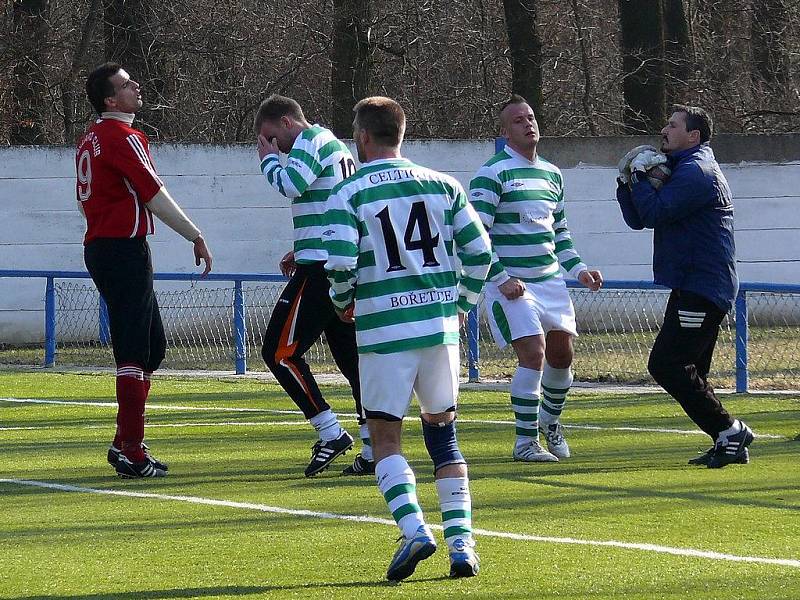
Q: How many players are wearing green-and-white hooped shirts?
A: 3